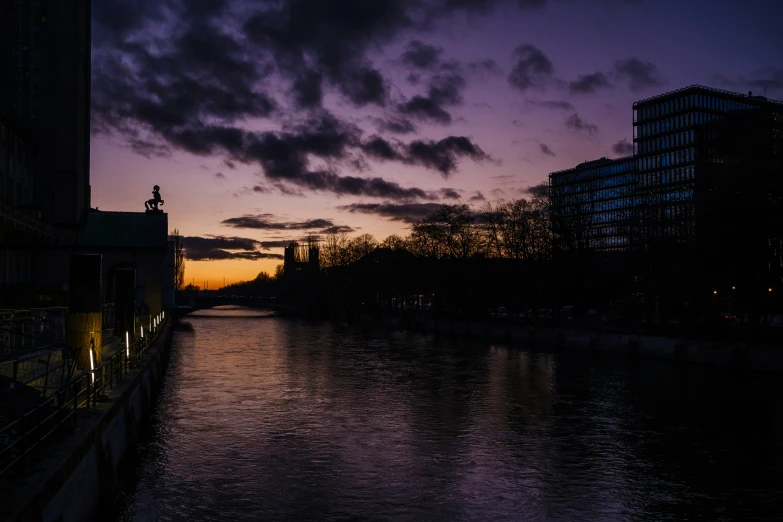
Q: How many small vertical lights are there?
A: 8